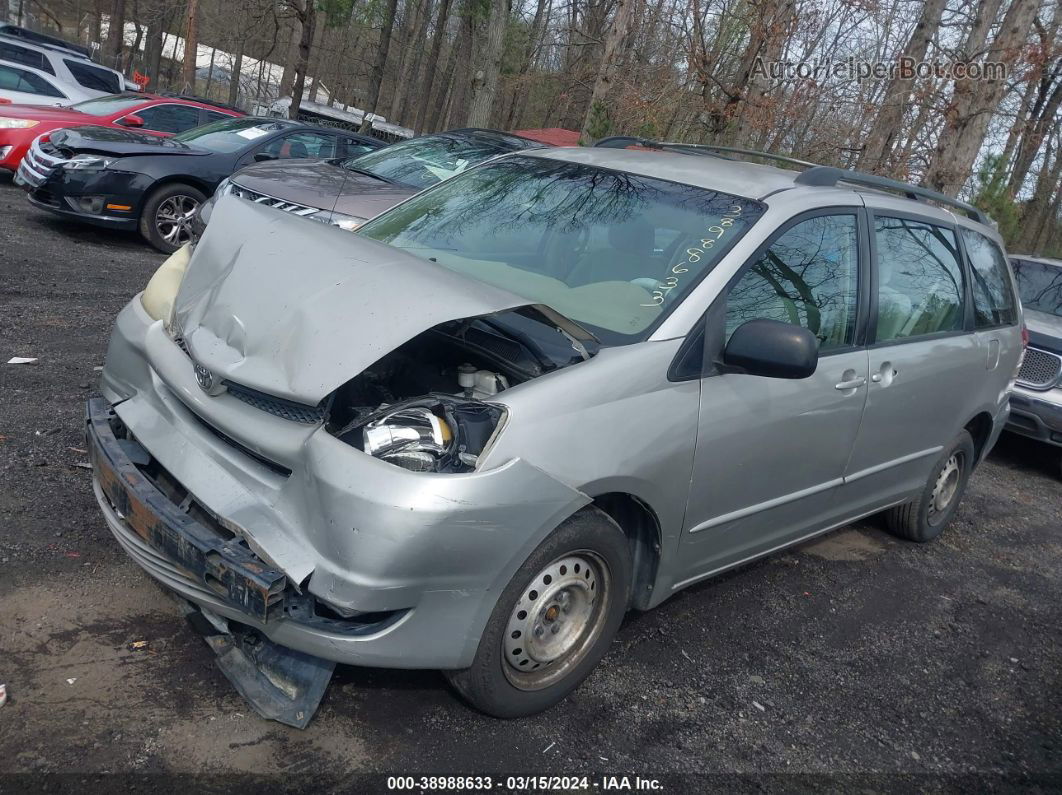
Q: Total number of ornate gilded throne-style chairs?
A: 0